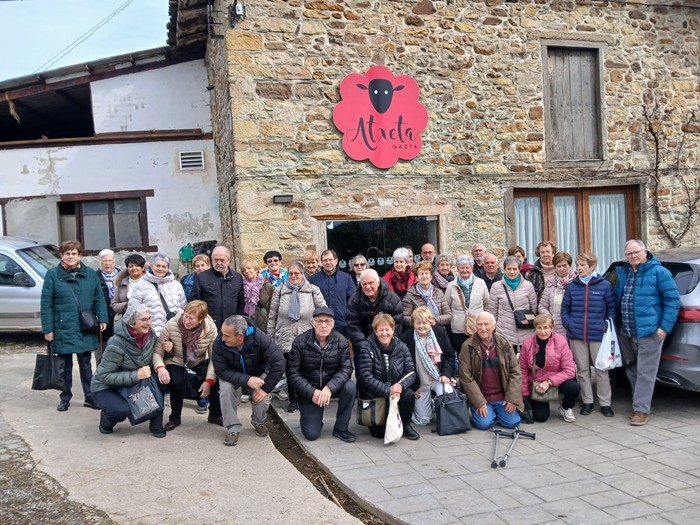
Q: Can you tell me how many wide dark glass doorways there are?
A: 1